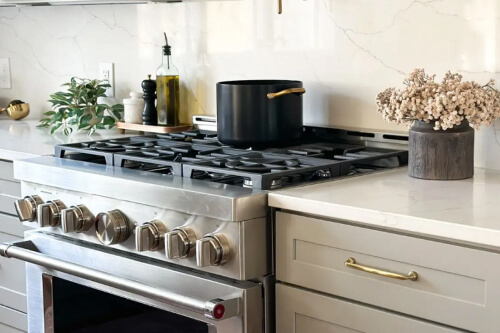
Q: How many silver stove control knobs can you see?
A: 7